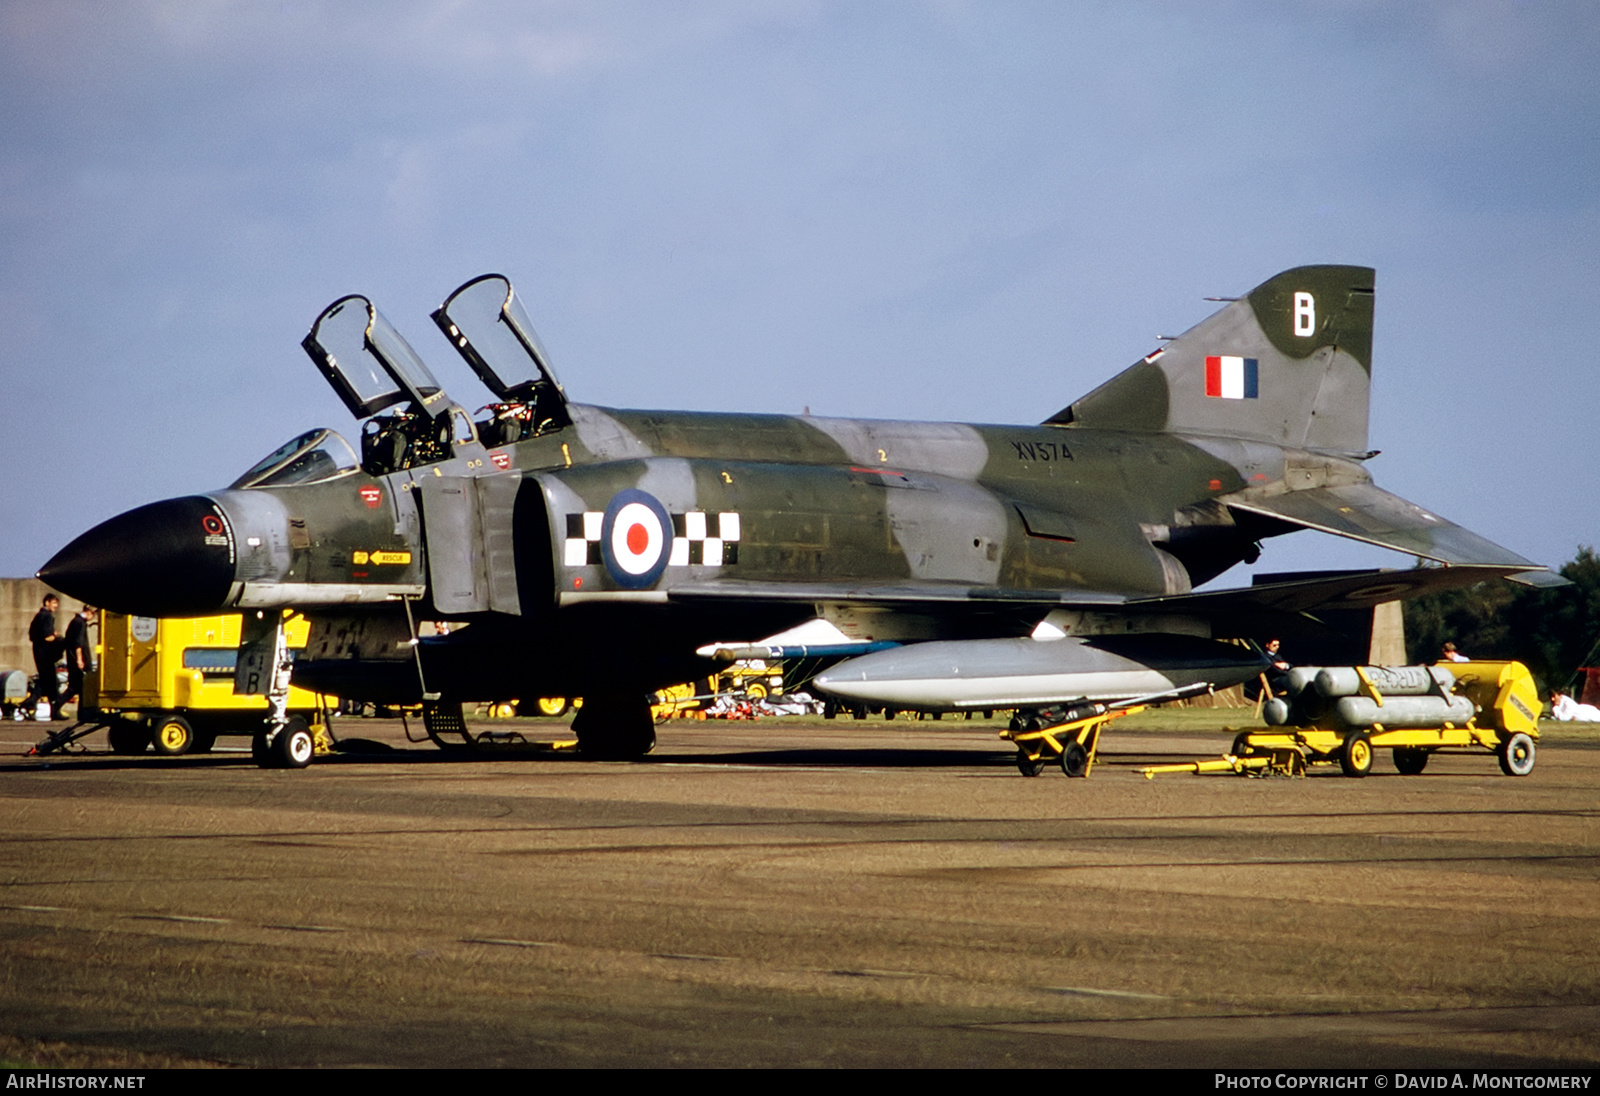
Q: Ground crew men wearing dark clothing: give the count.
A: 3